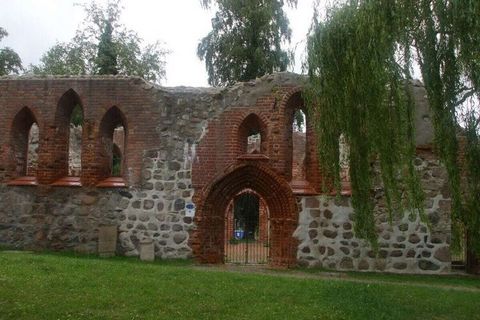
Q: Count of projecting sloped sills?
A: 6